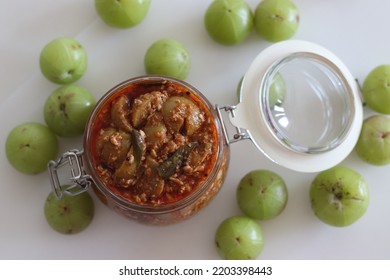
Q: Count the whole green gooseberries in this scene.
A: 14